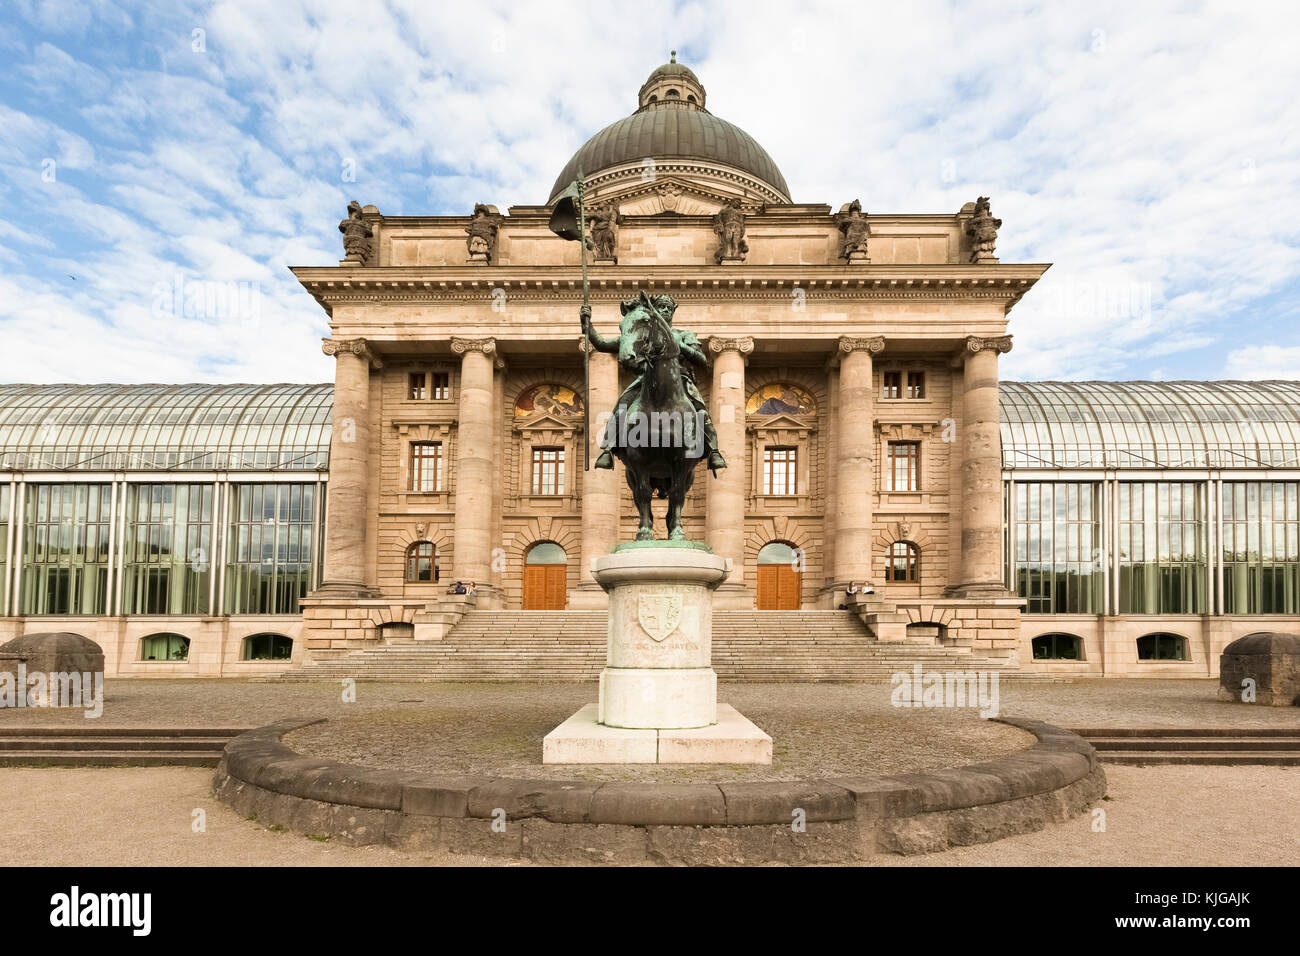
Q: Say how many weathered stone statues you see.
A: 6